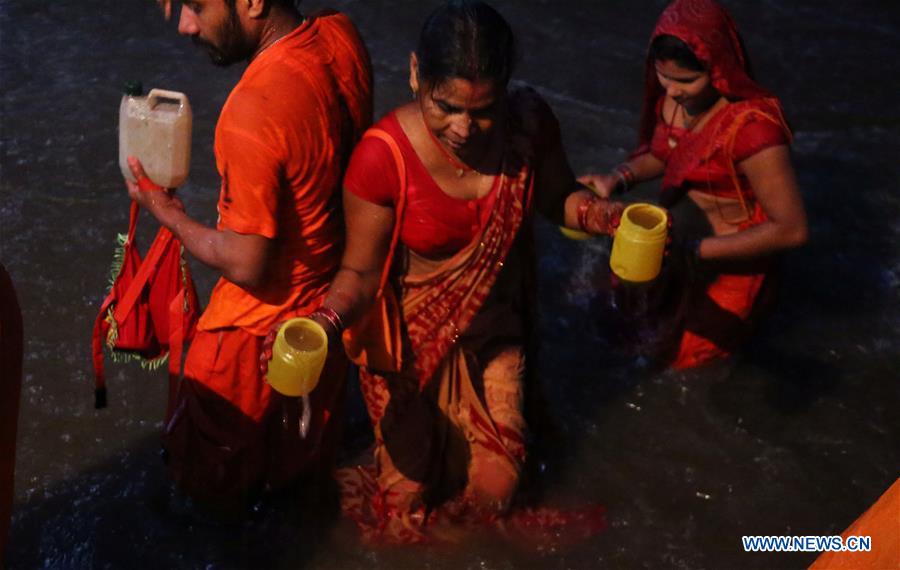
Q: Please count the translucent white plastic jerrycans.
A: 1